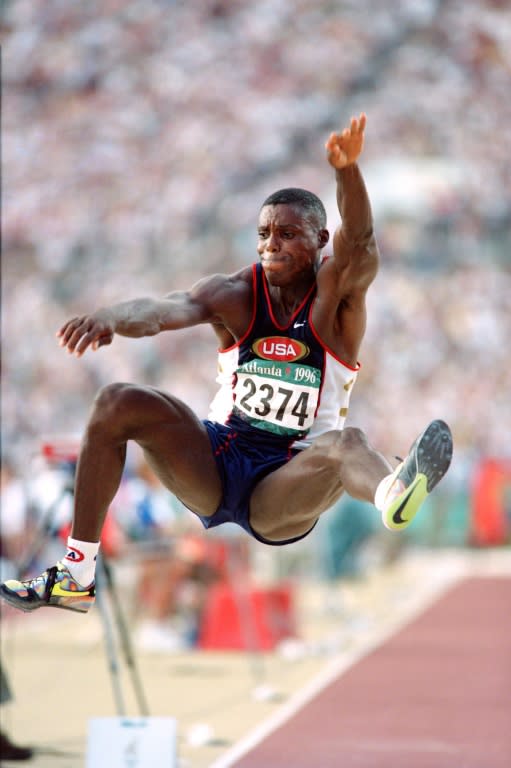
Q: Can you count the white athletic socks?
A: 2